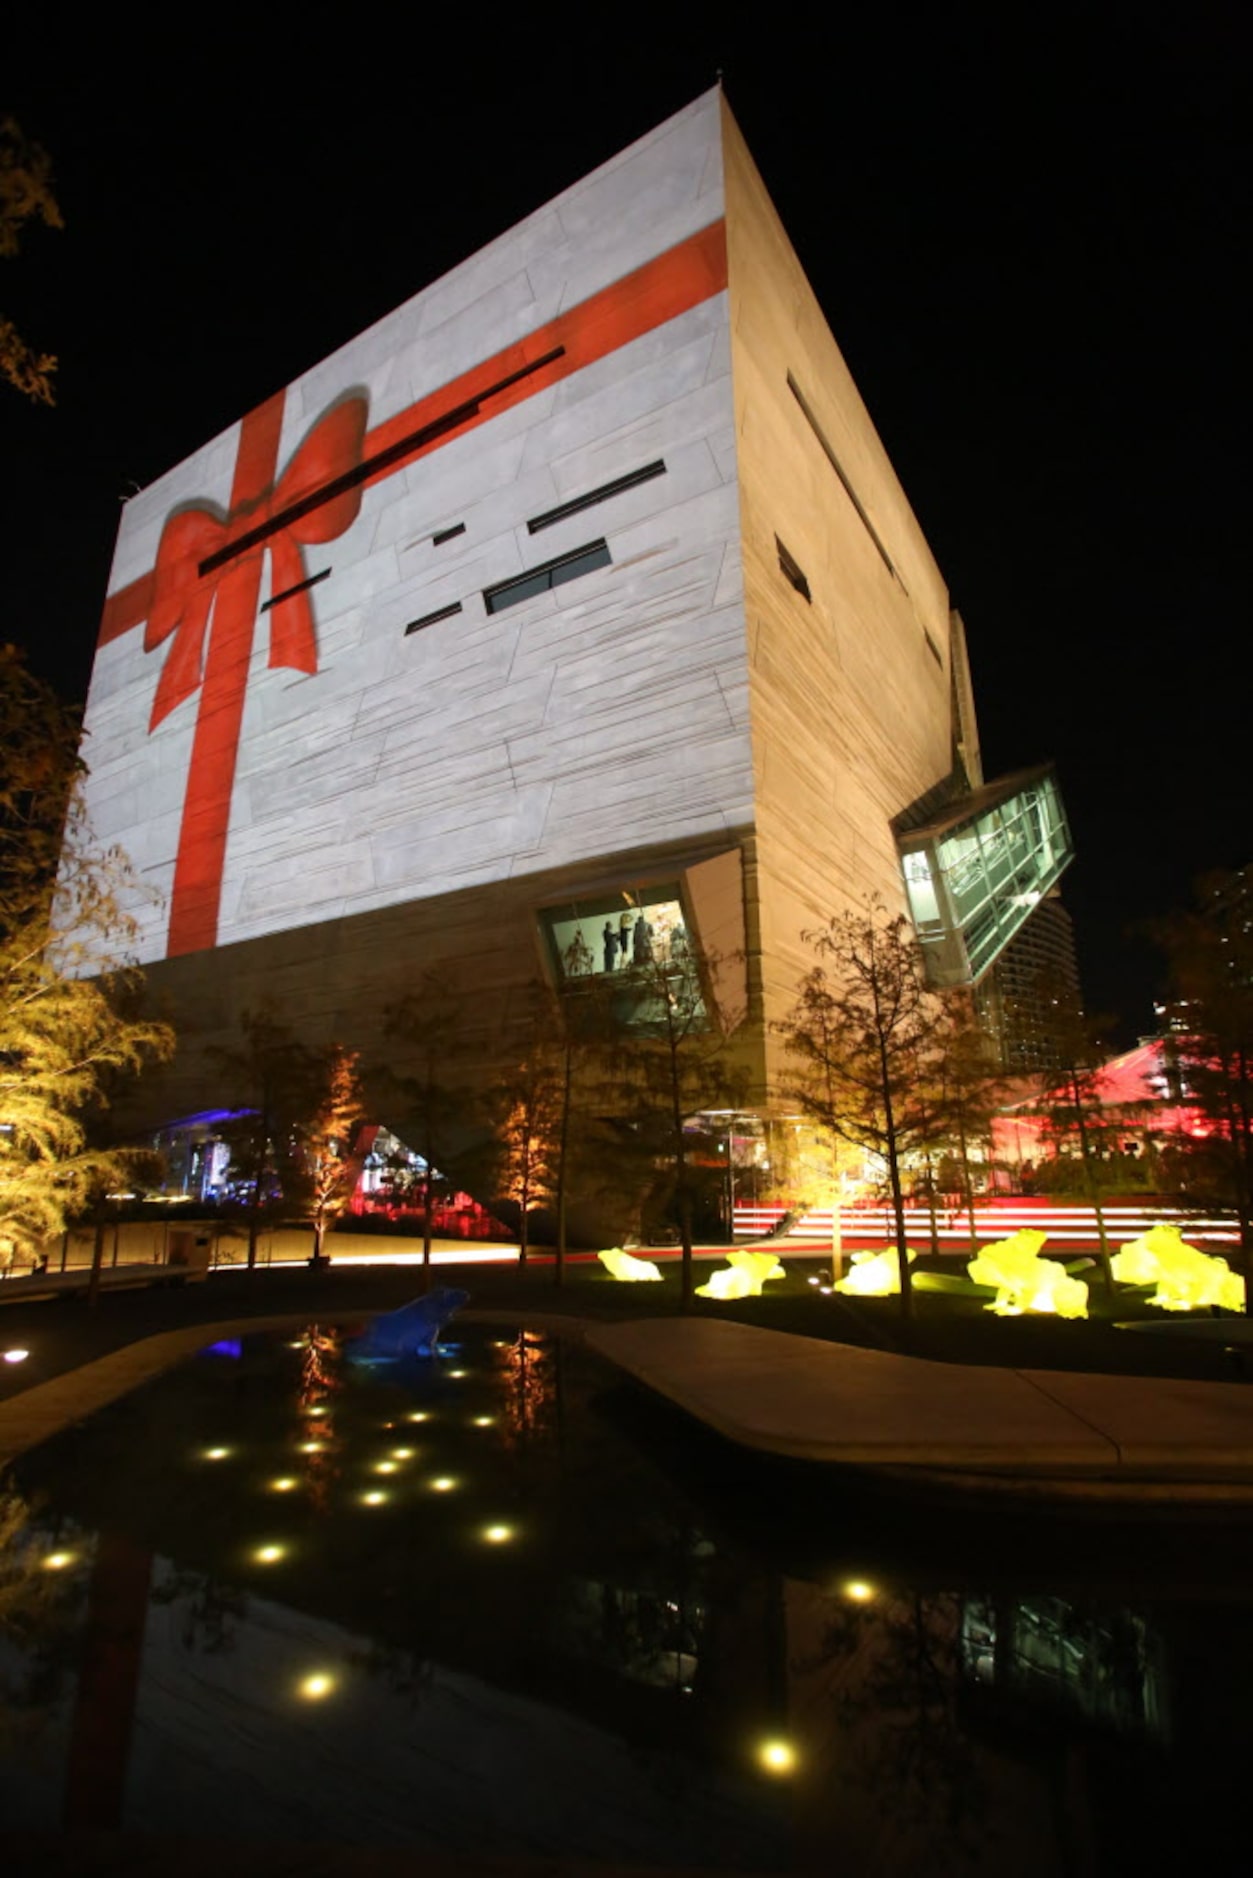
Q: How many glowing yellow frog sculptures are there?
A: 5